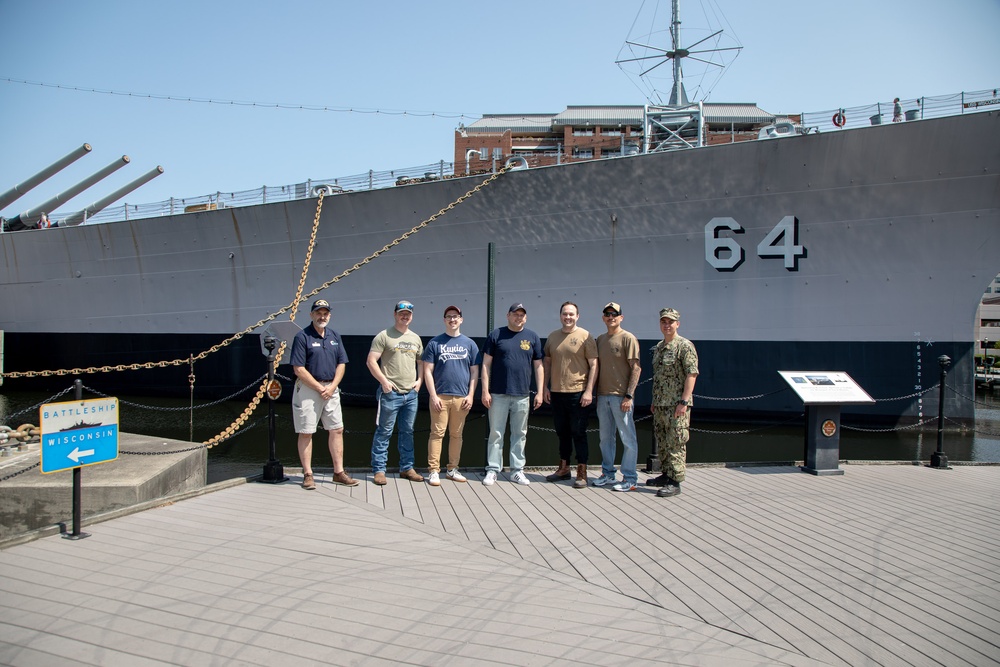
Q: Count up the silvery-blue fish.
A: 0